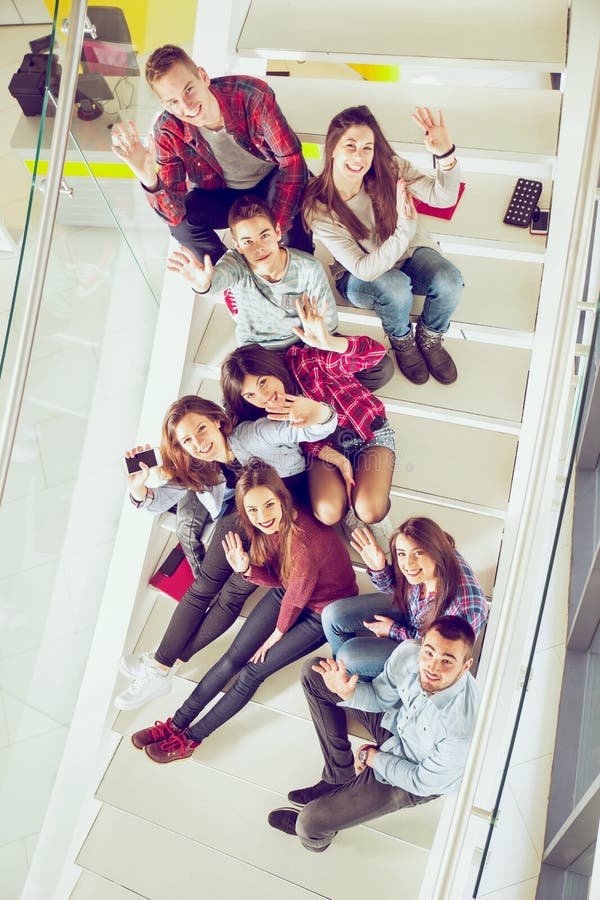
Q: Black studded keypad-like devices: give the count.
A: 1